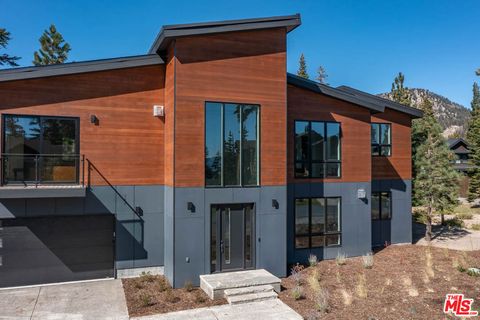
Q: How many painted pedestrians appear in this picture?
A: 0